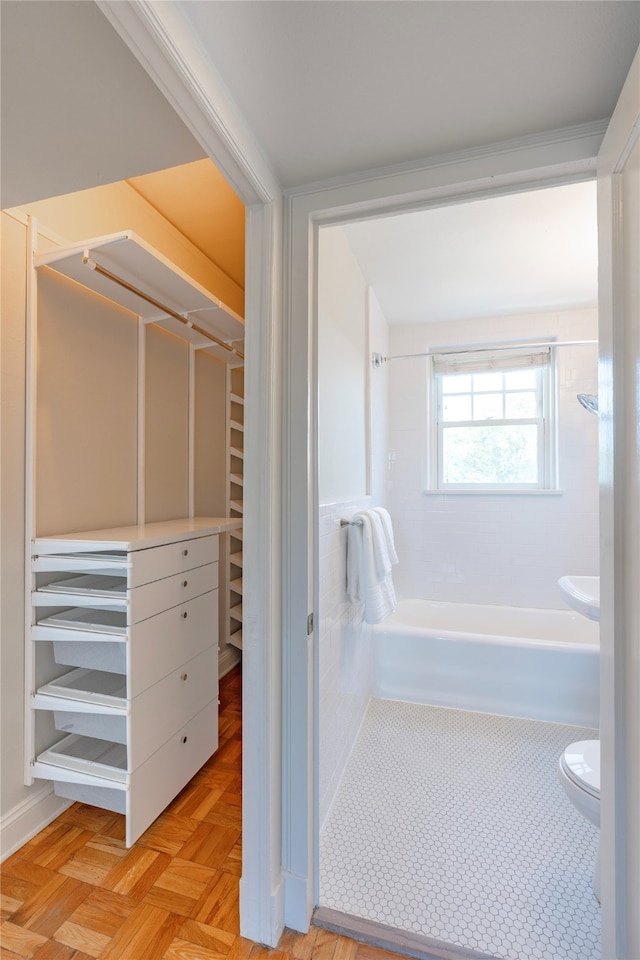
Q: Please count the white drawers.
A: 5